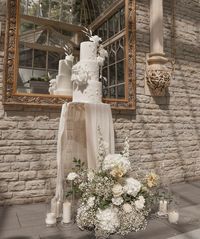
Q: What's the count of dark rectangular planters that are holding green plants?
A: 1